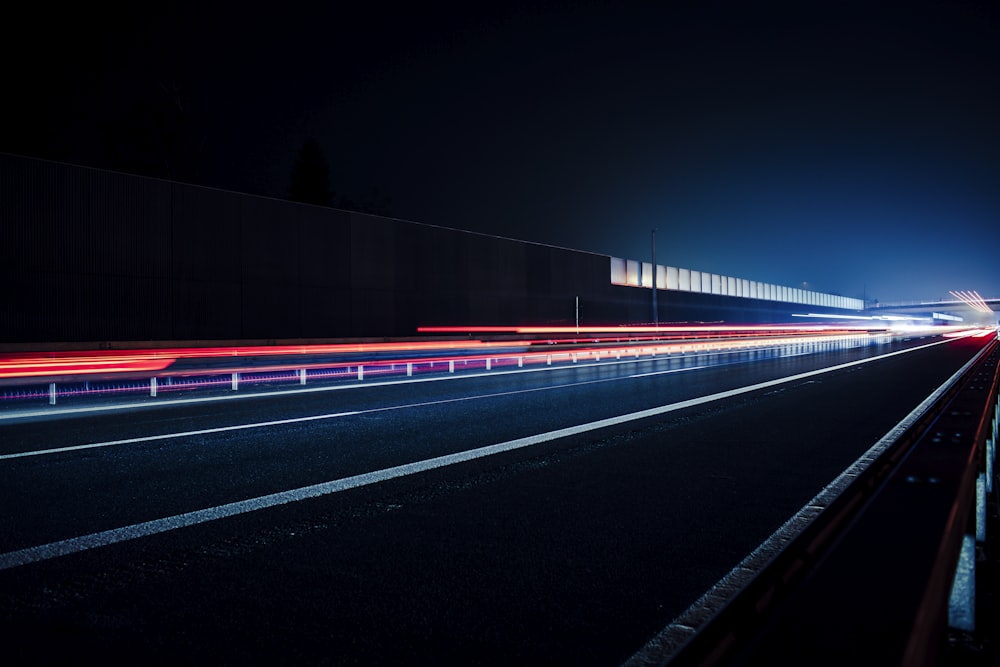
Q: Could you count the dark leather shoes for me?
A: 0